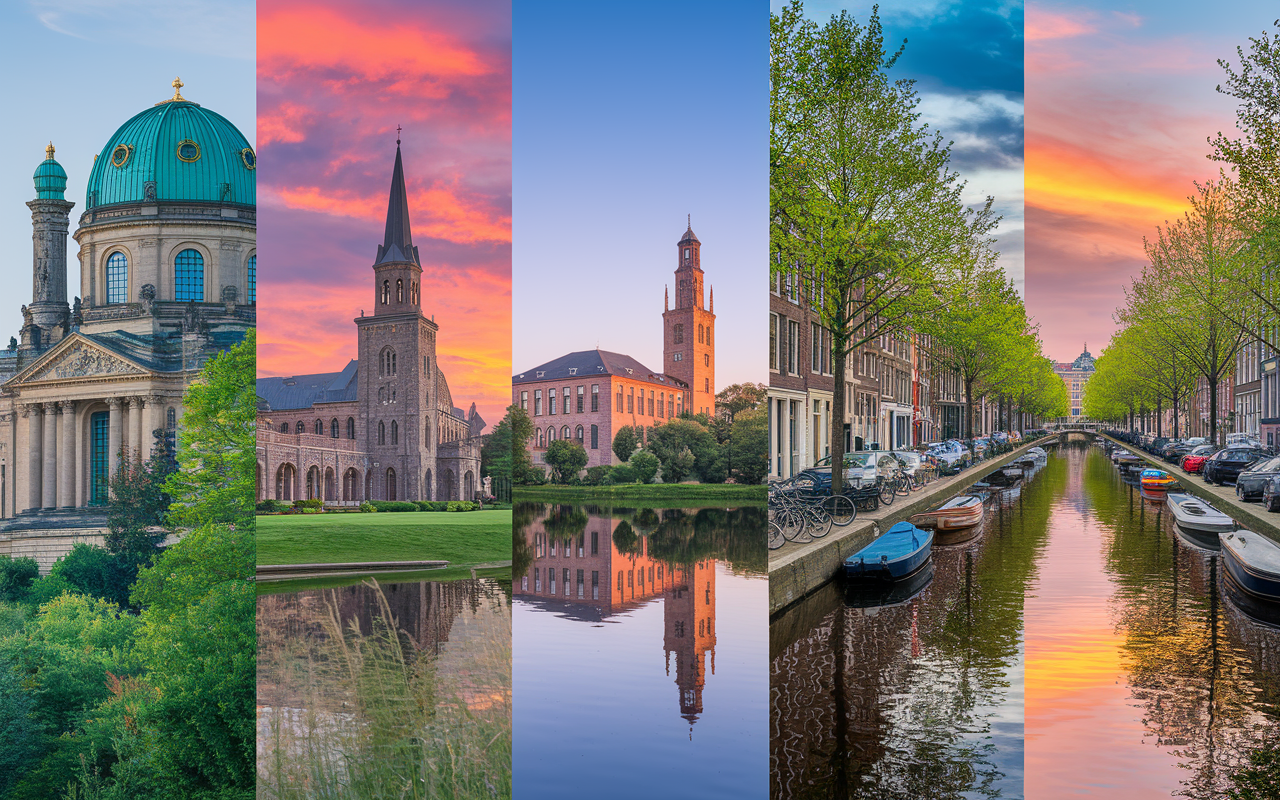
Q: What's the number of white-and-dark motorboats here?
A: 2